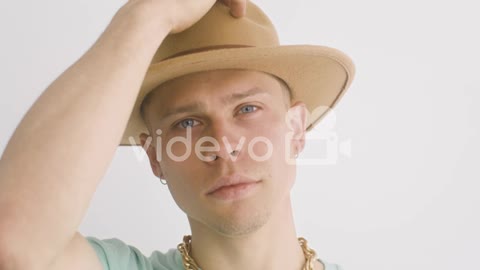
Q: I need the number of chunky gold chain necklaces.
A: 1